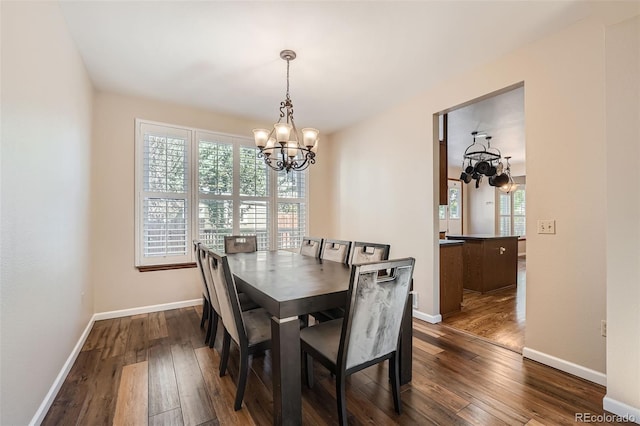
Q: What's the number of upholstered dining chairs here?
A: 8